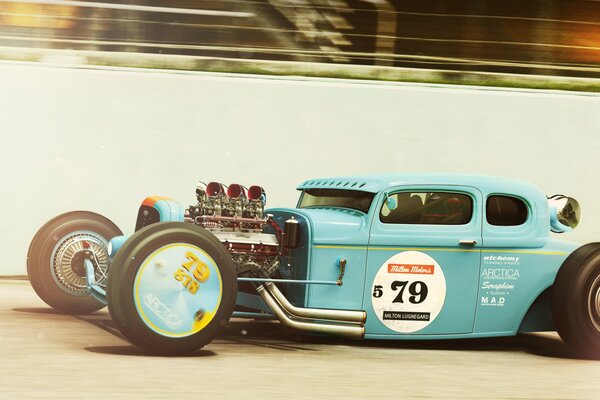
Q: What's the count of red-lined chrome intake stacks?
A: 3